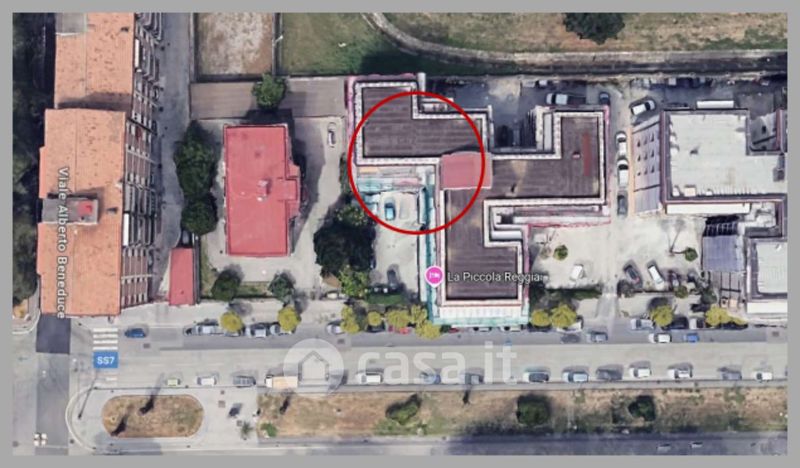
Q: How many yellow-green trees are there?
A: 11